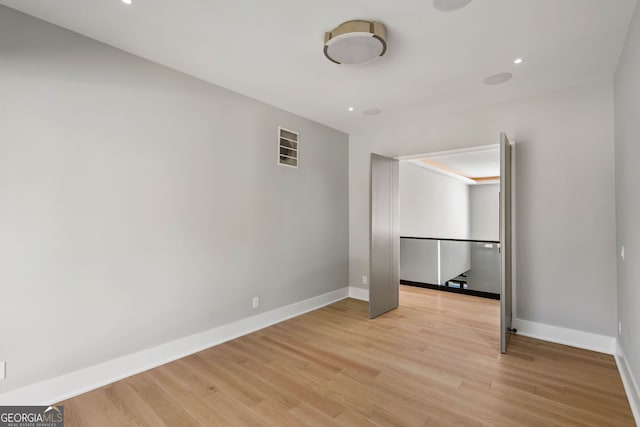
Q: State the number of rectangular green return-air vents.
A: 0